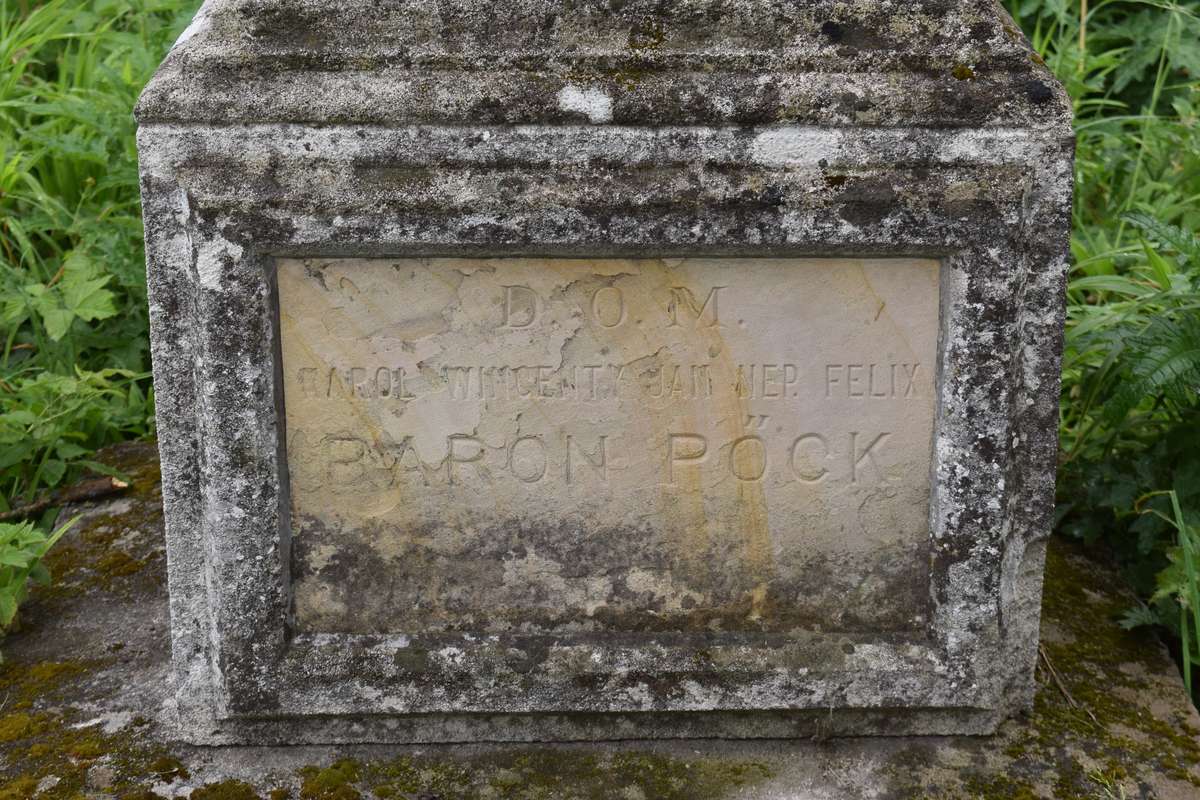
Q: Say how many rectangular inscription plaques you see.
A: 1